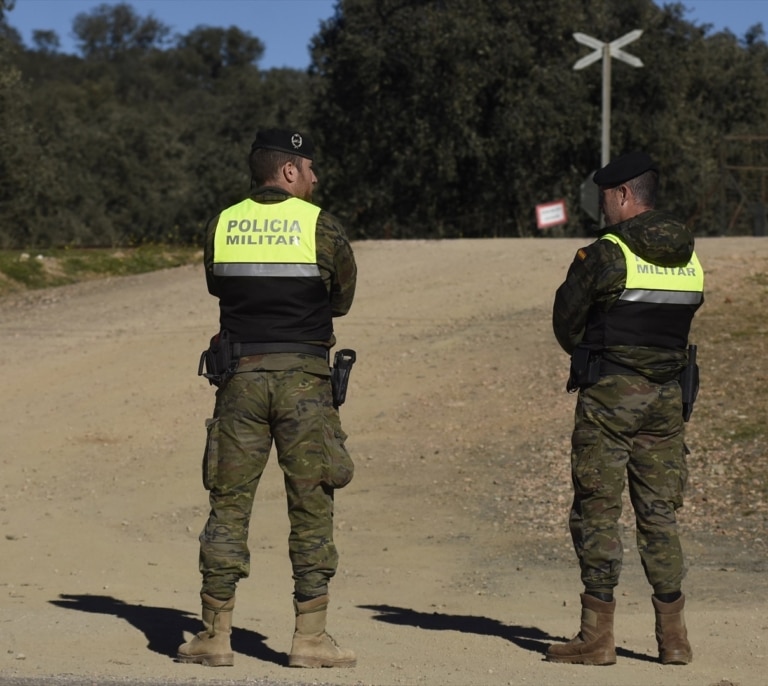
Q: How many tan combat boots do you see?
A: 2